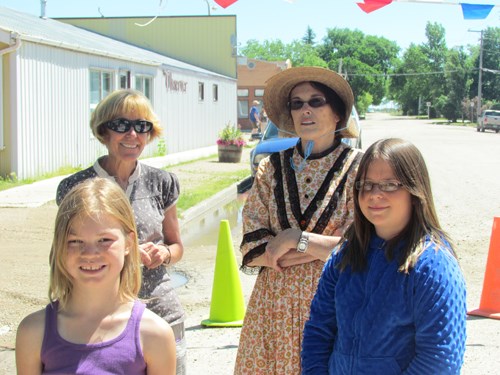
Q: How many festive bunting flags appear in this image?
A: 3